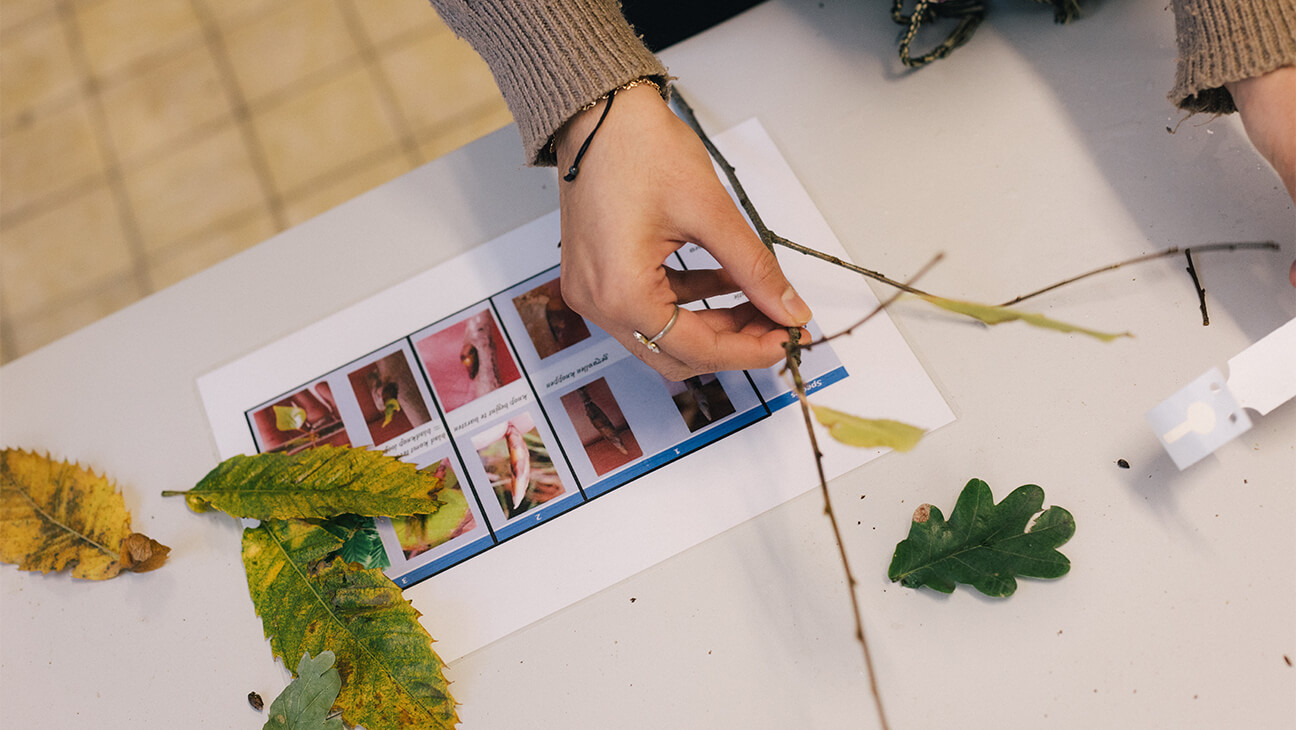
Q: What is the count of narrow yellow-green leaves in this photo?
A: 2